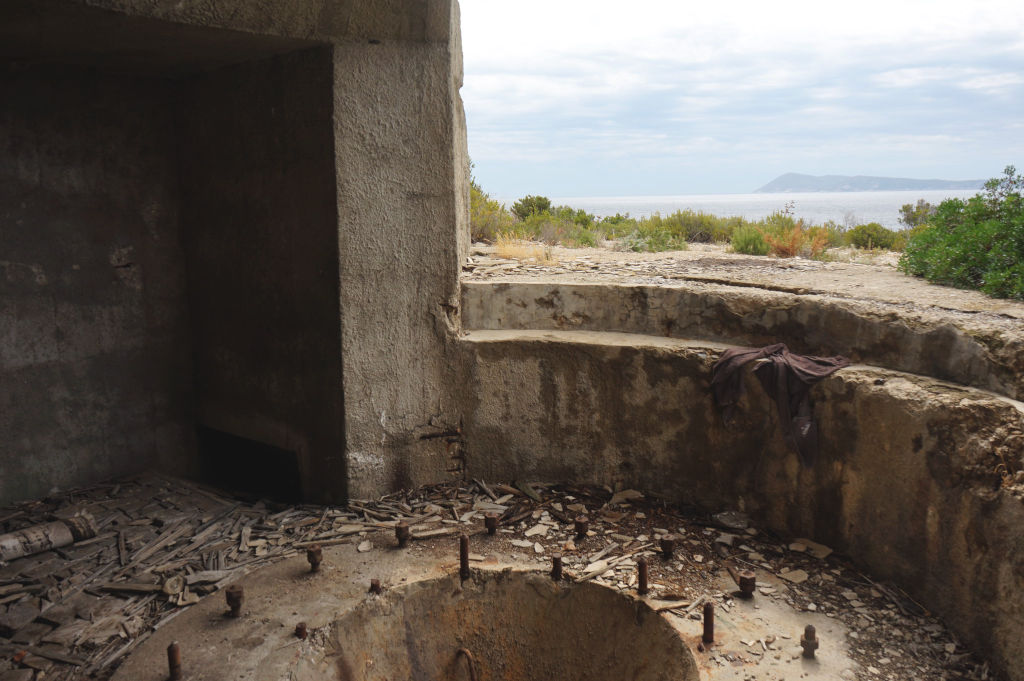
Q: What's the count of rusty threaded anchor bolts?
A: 15